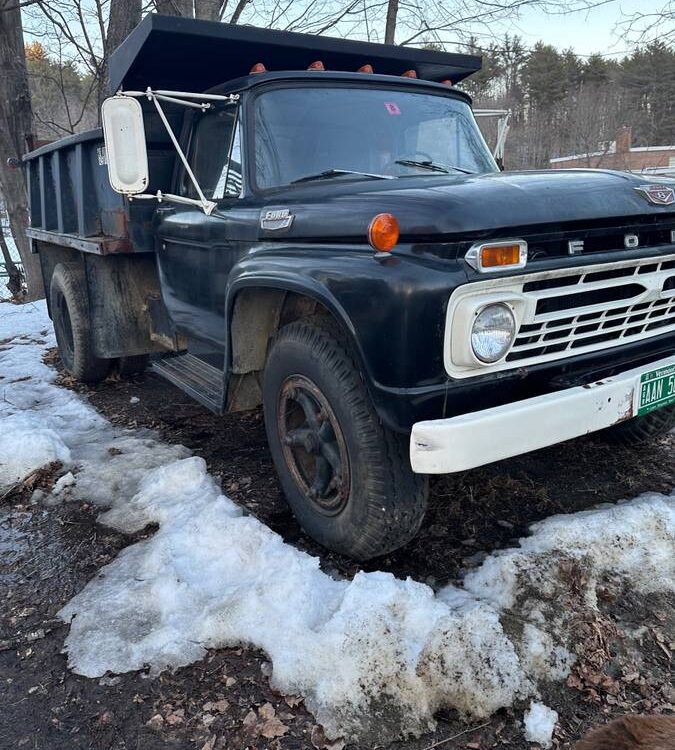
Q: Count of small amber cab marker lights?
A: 5